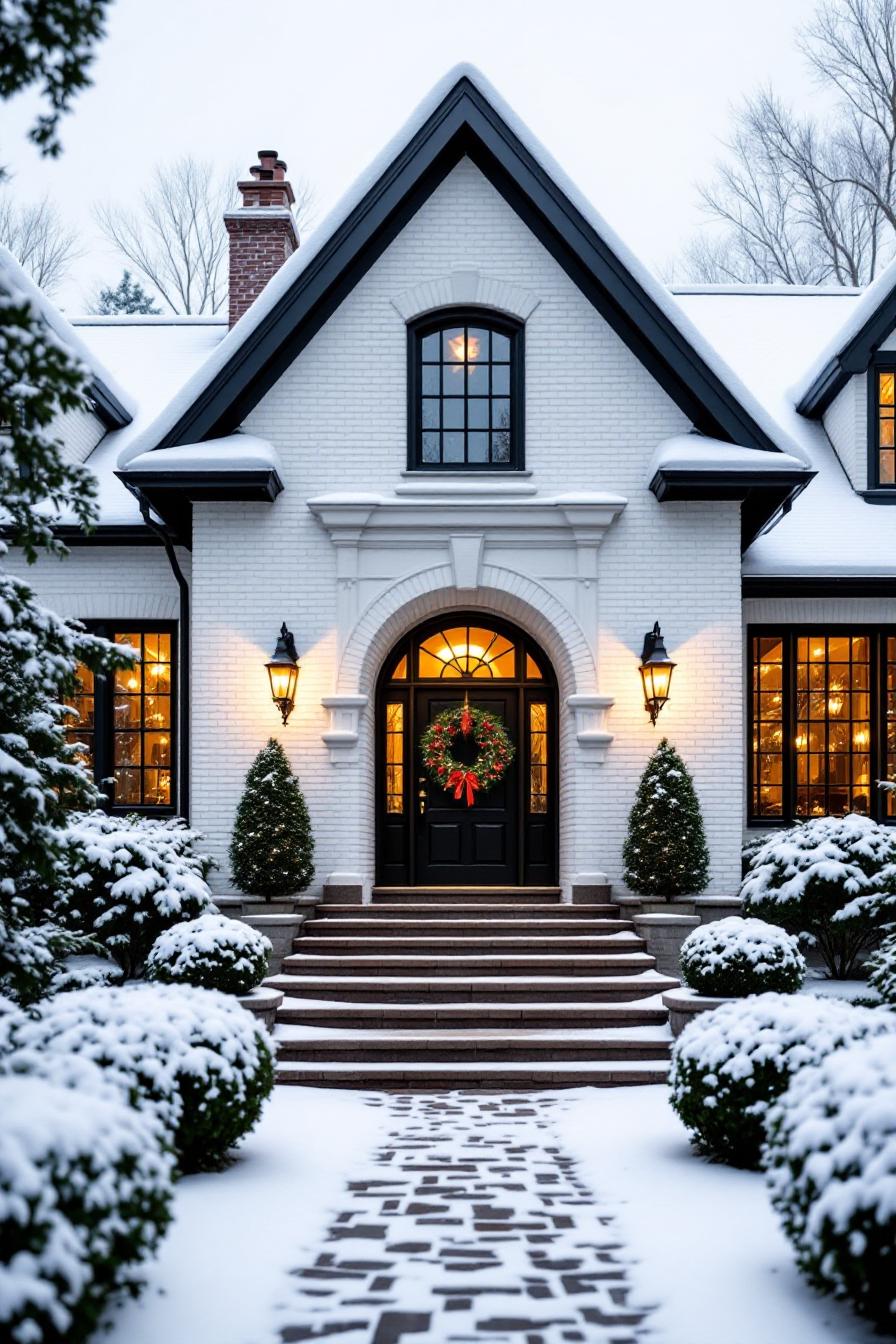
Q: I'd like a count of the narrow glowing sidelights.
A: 2